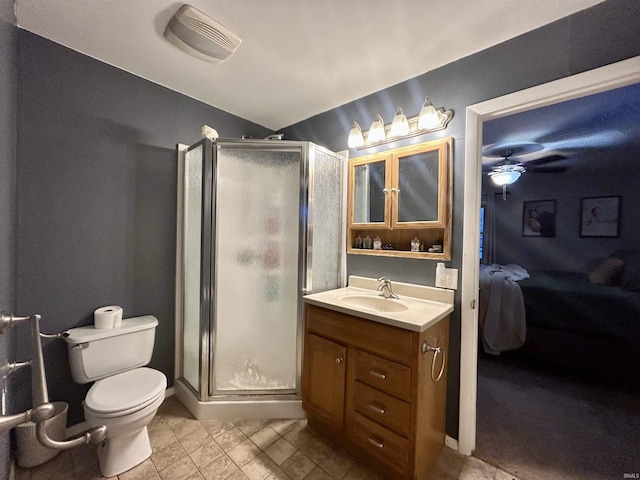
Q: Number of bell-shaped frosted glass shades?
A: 4